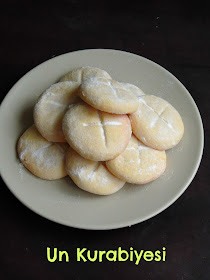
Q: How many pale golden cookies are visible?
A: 9